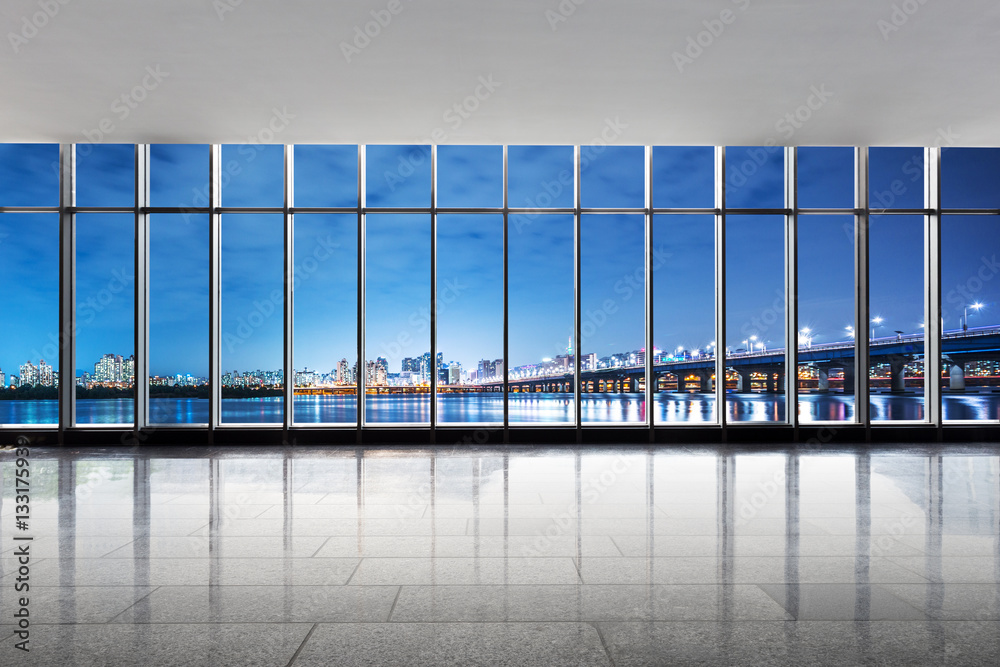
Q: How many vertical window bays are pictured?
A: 14